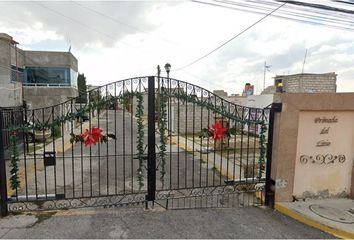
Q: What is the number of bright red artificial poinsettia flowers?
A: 2